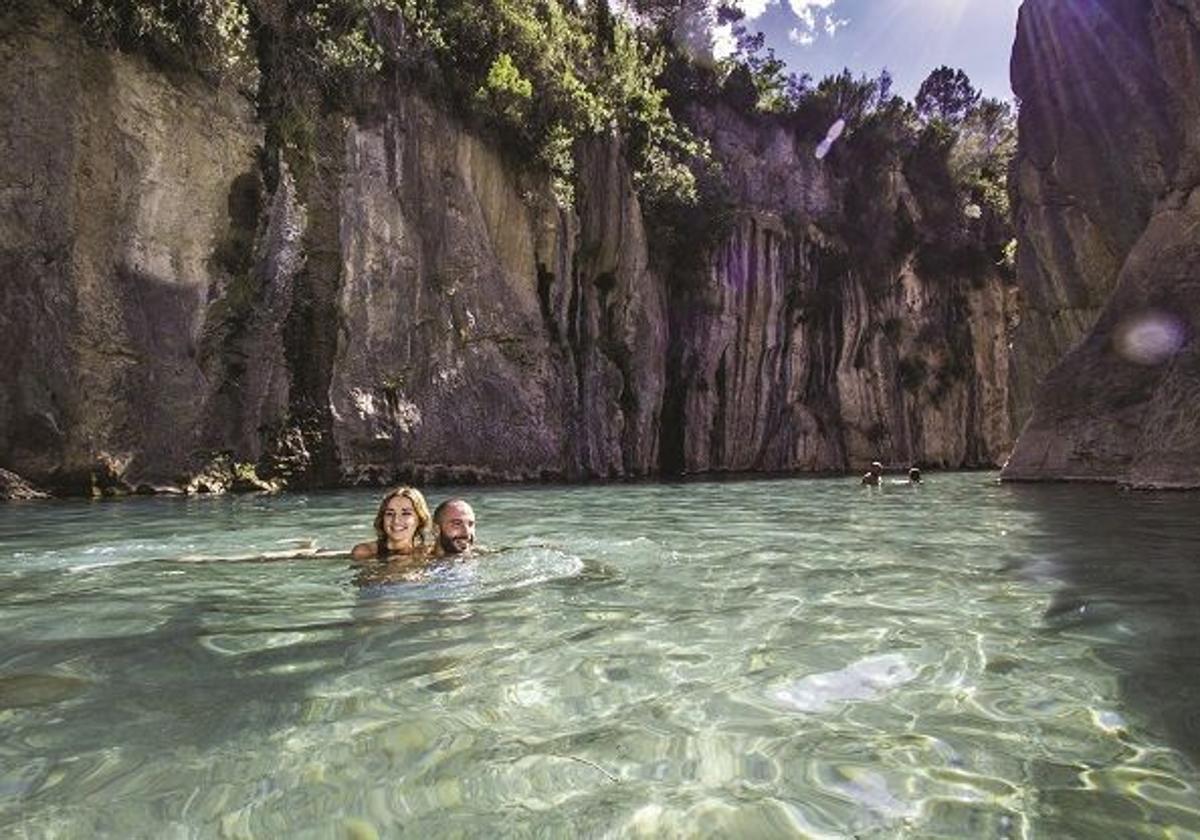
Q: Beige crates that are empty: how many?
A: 0